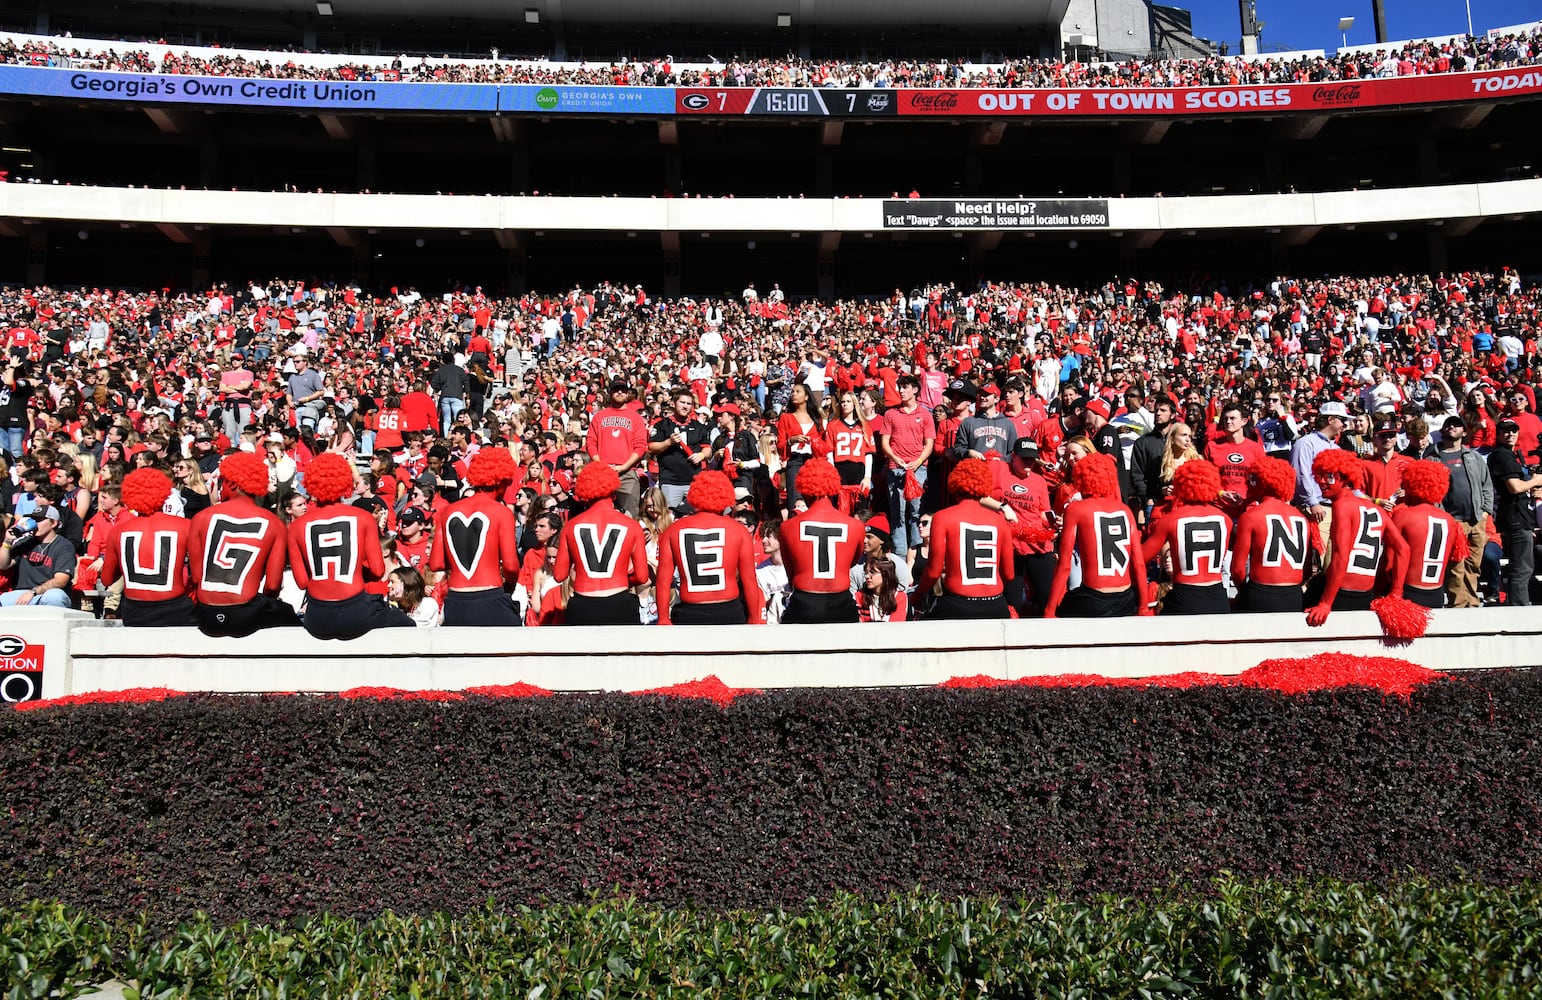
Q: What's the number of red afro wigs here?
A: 13